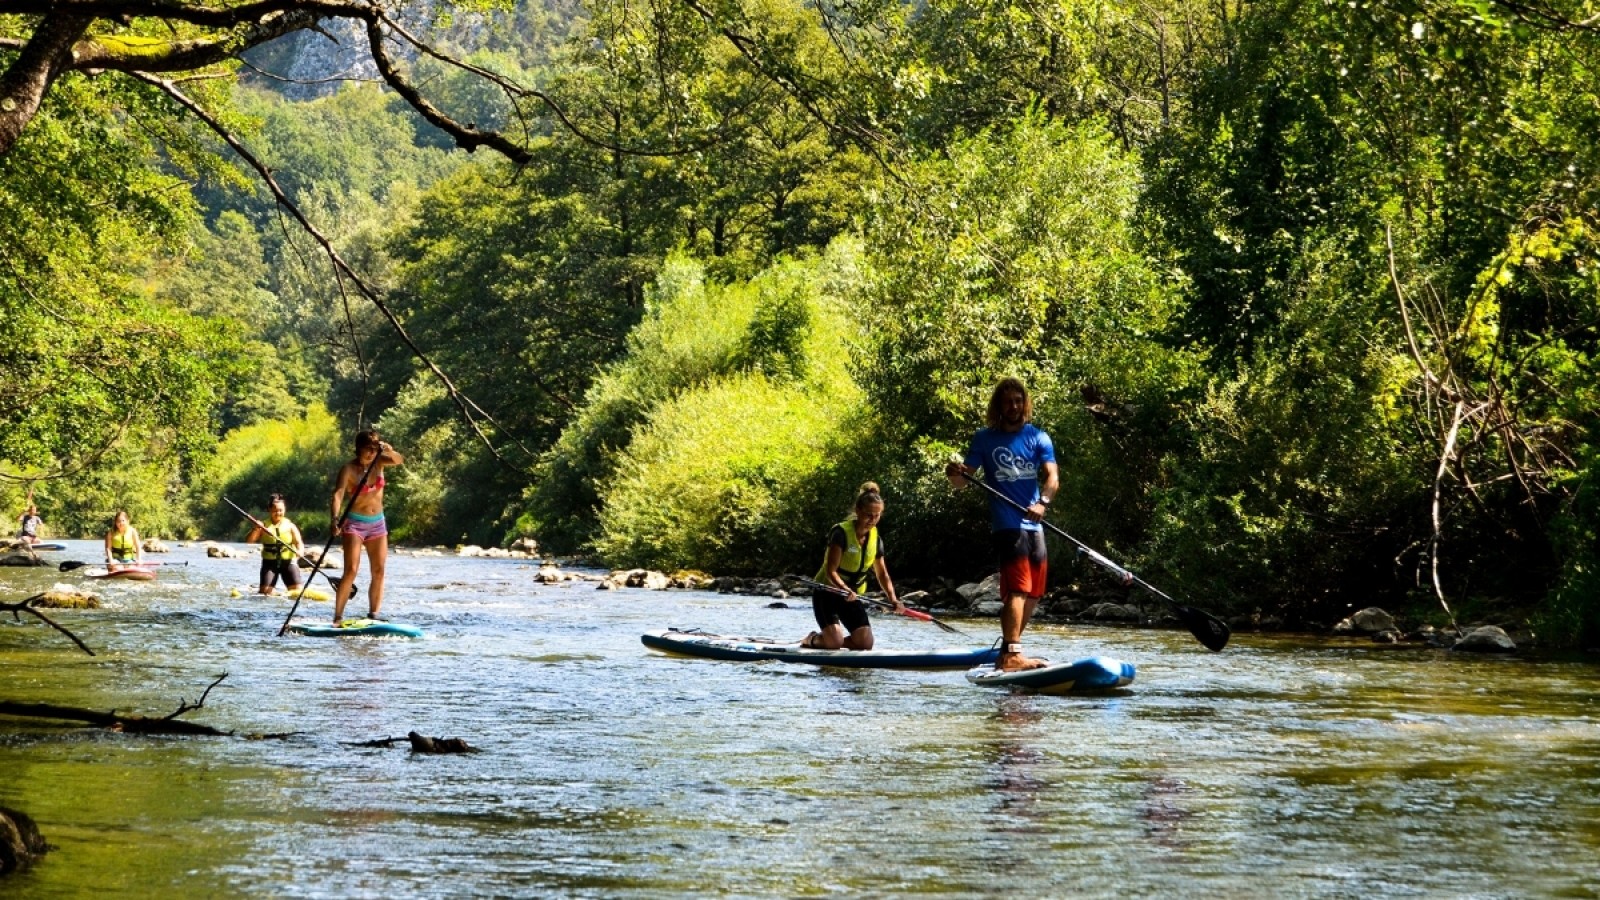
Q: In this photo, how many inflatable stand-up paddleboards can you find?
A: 6